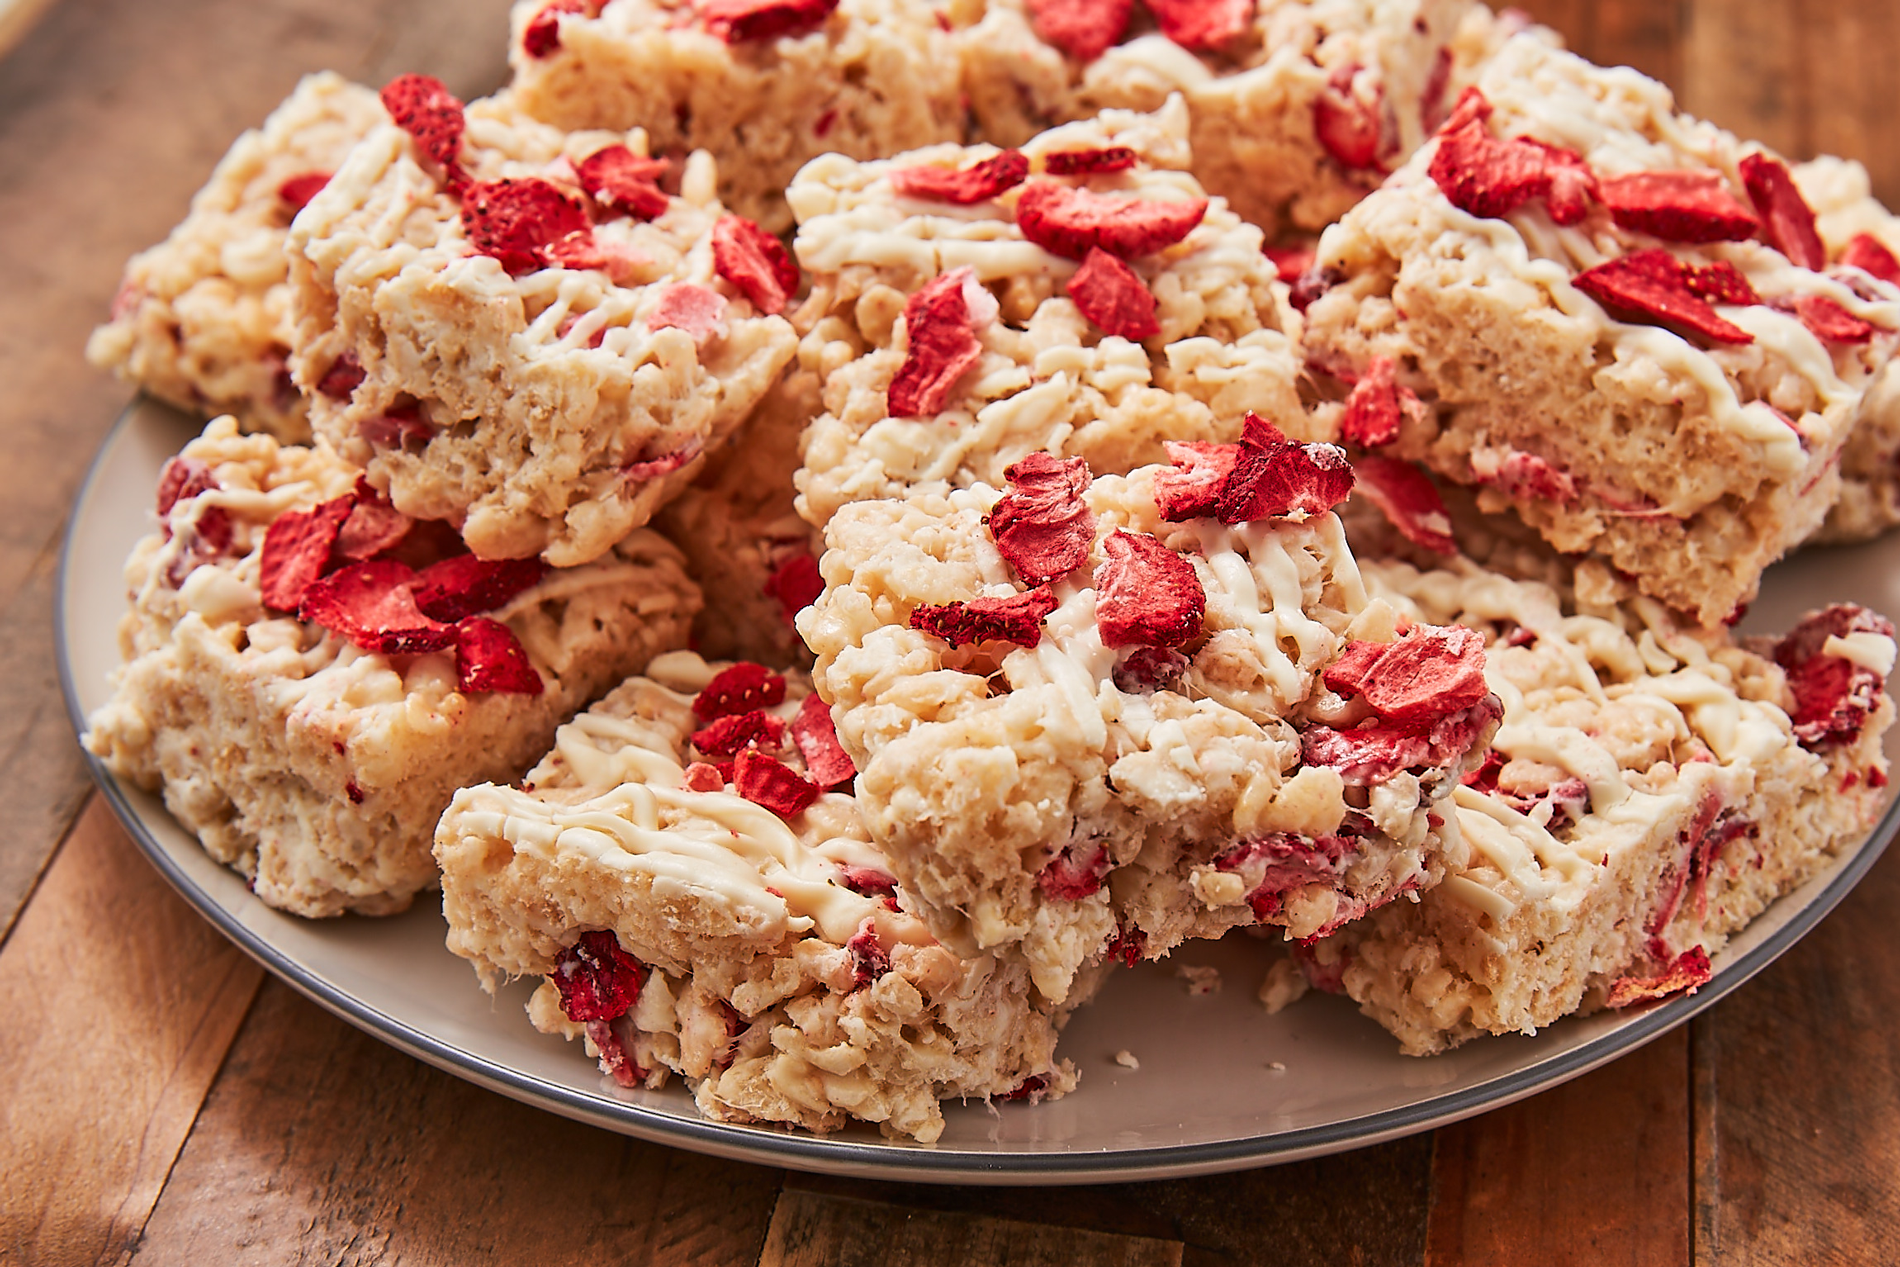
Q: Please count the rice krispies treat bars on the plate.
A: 11